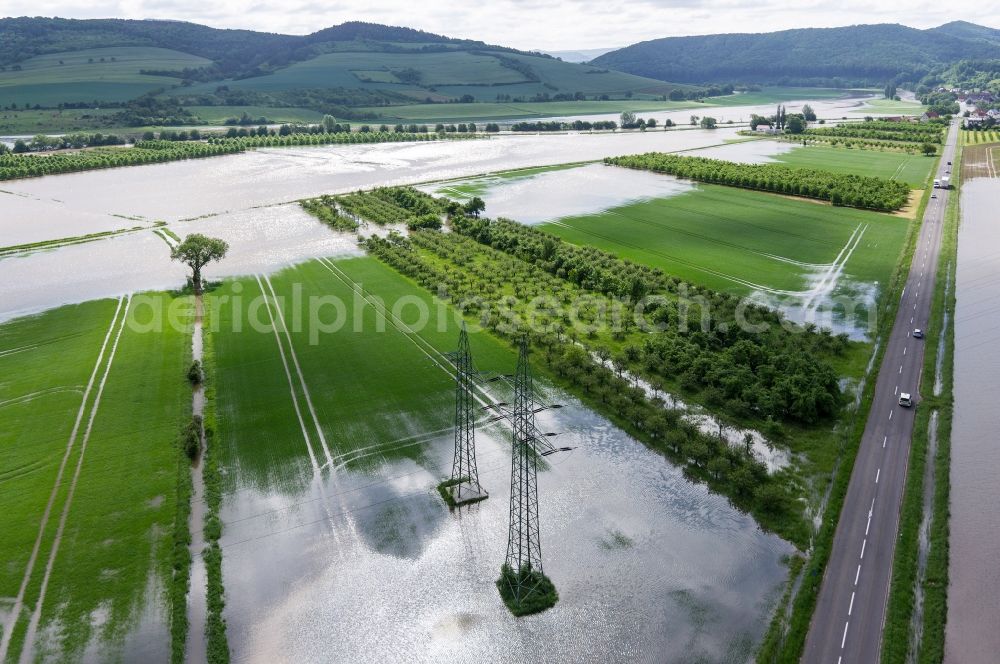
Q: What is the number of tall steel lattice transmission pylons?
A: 2